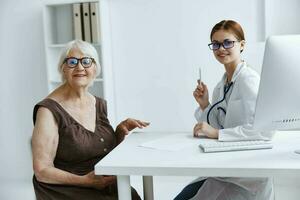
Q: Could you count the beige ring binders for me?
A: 3